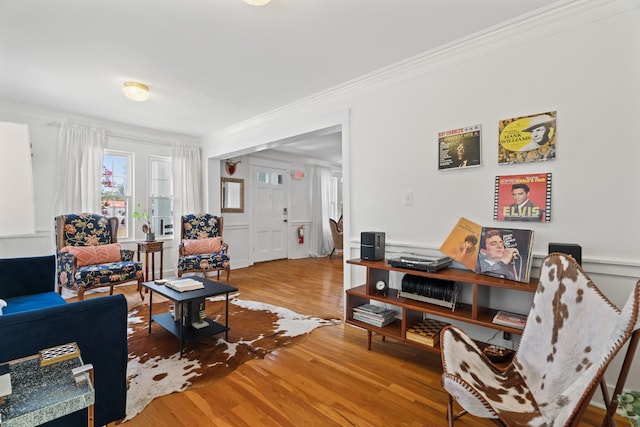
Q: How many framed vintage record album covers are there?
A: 3